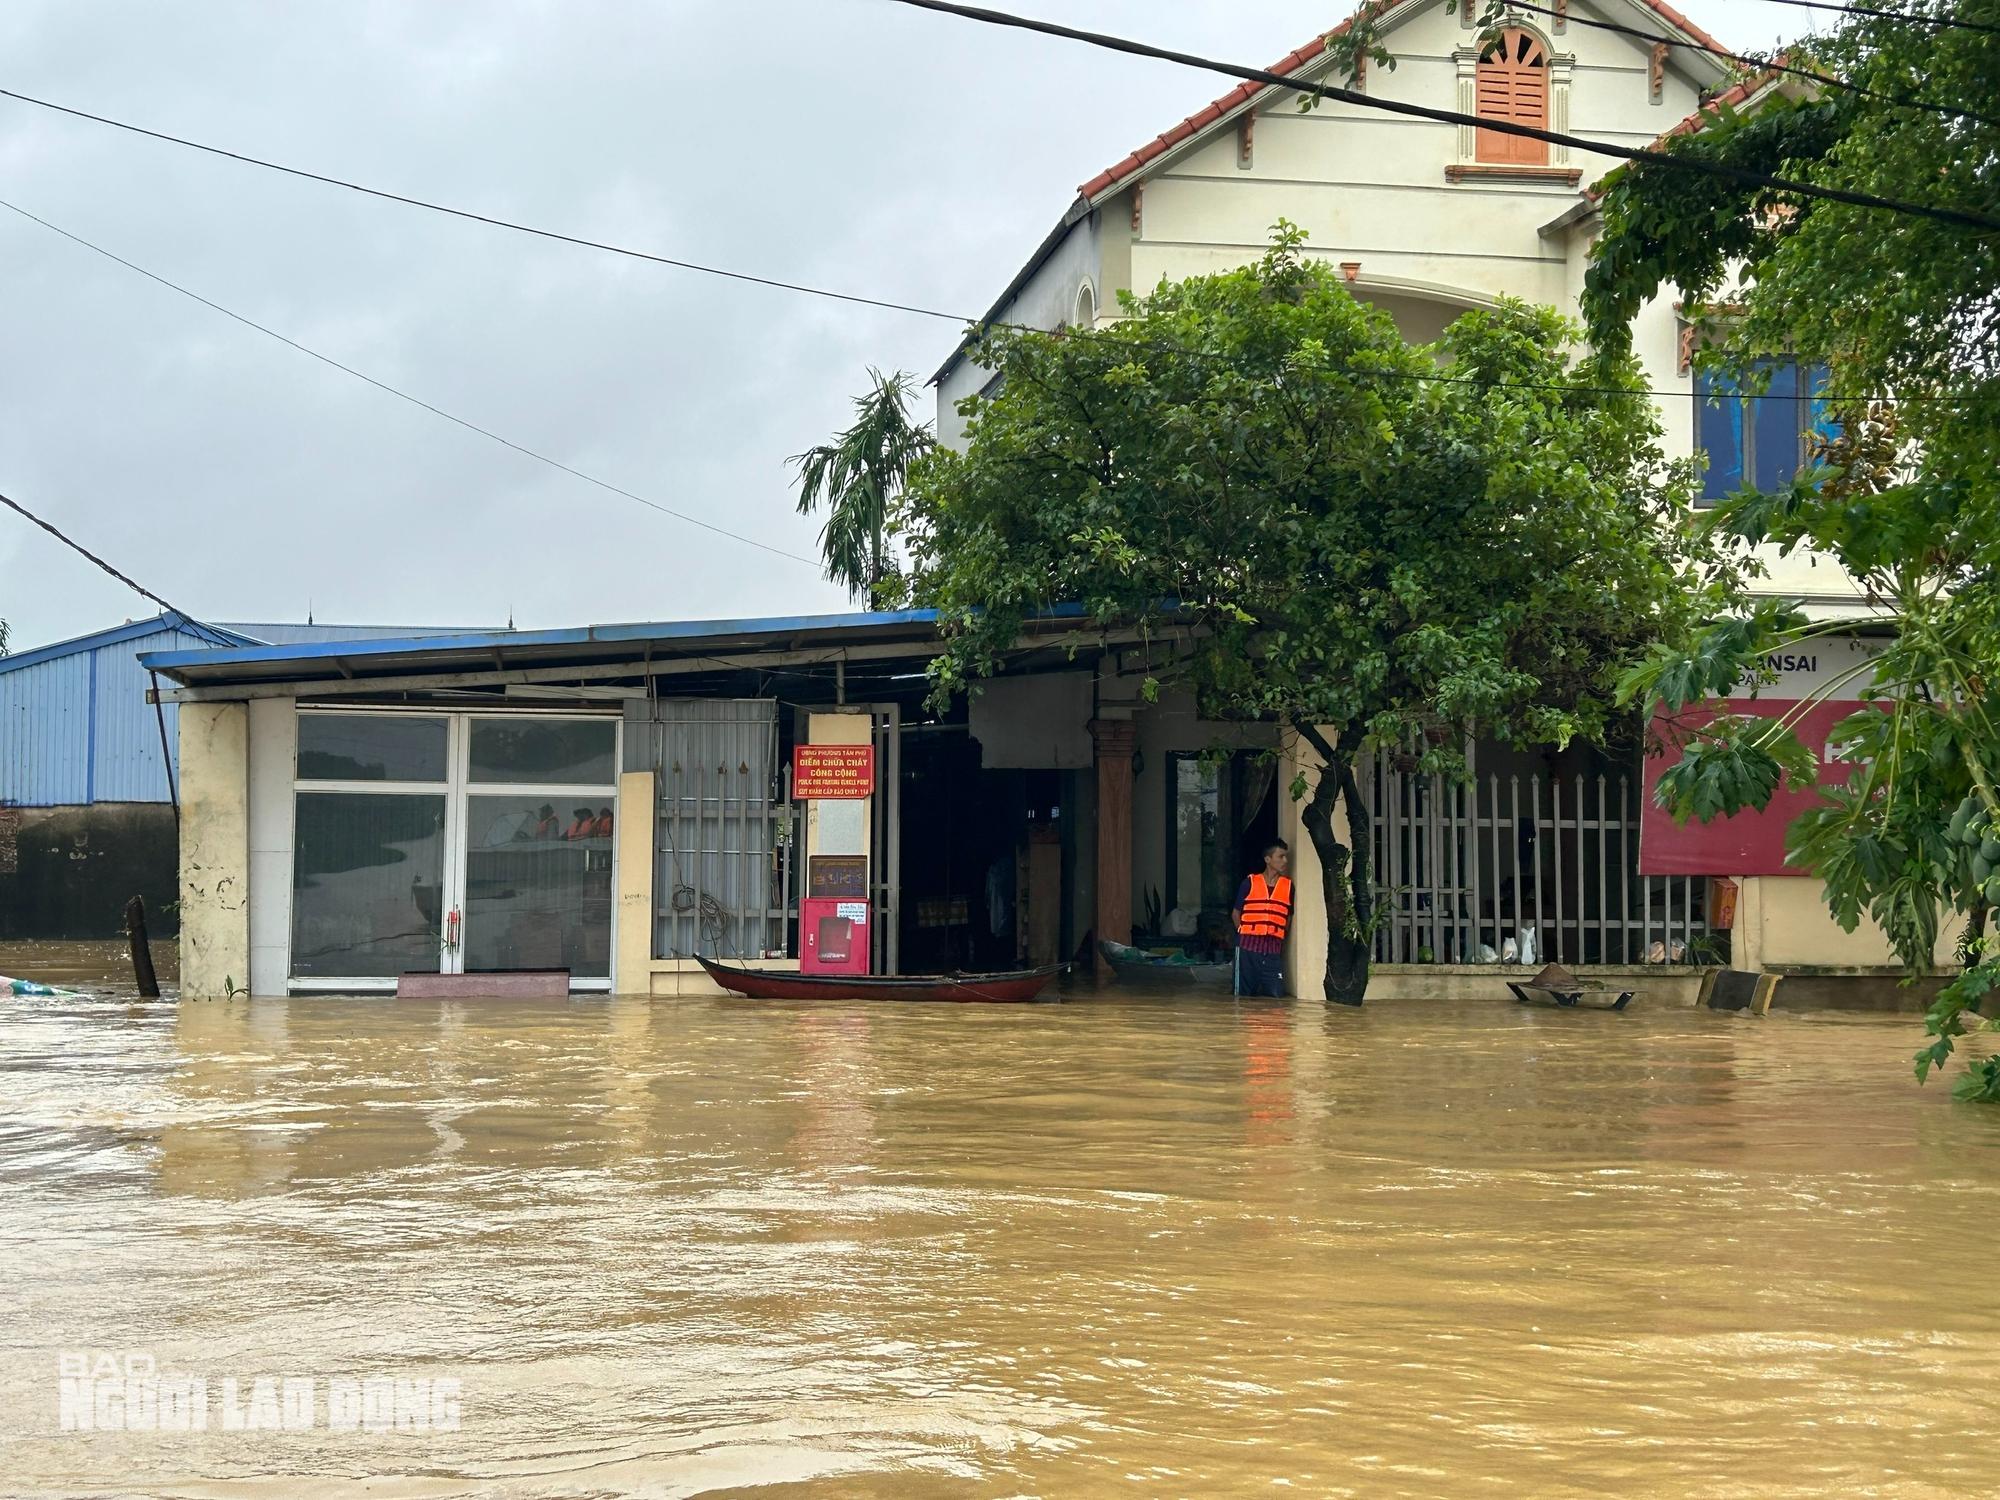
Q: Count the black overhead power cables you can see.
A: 6